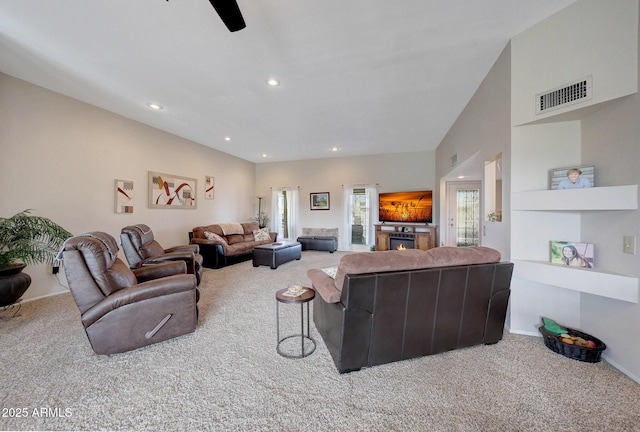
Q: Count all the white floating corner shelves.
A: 2